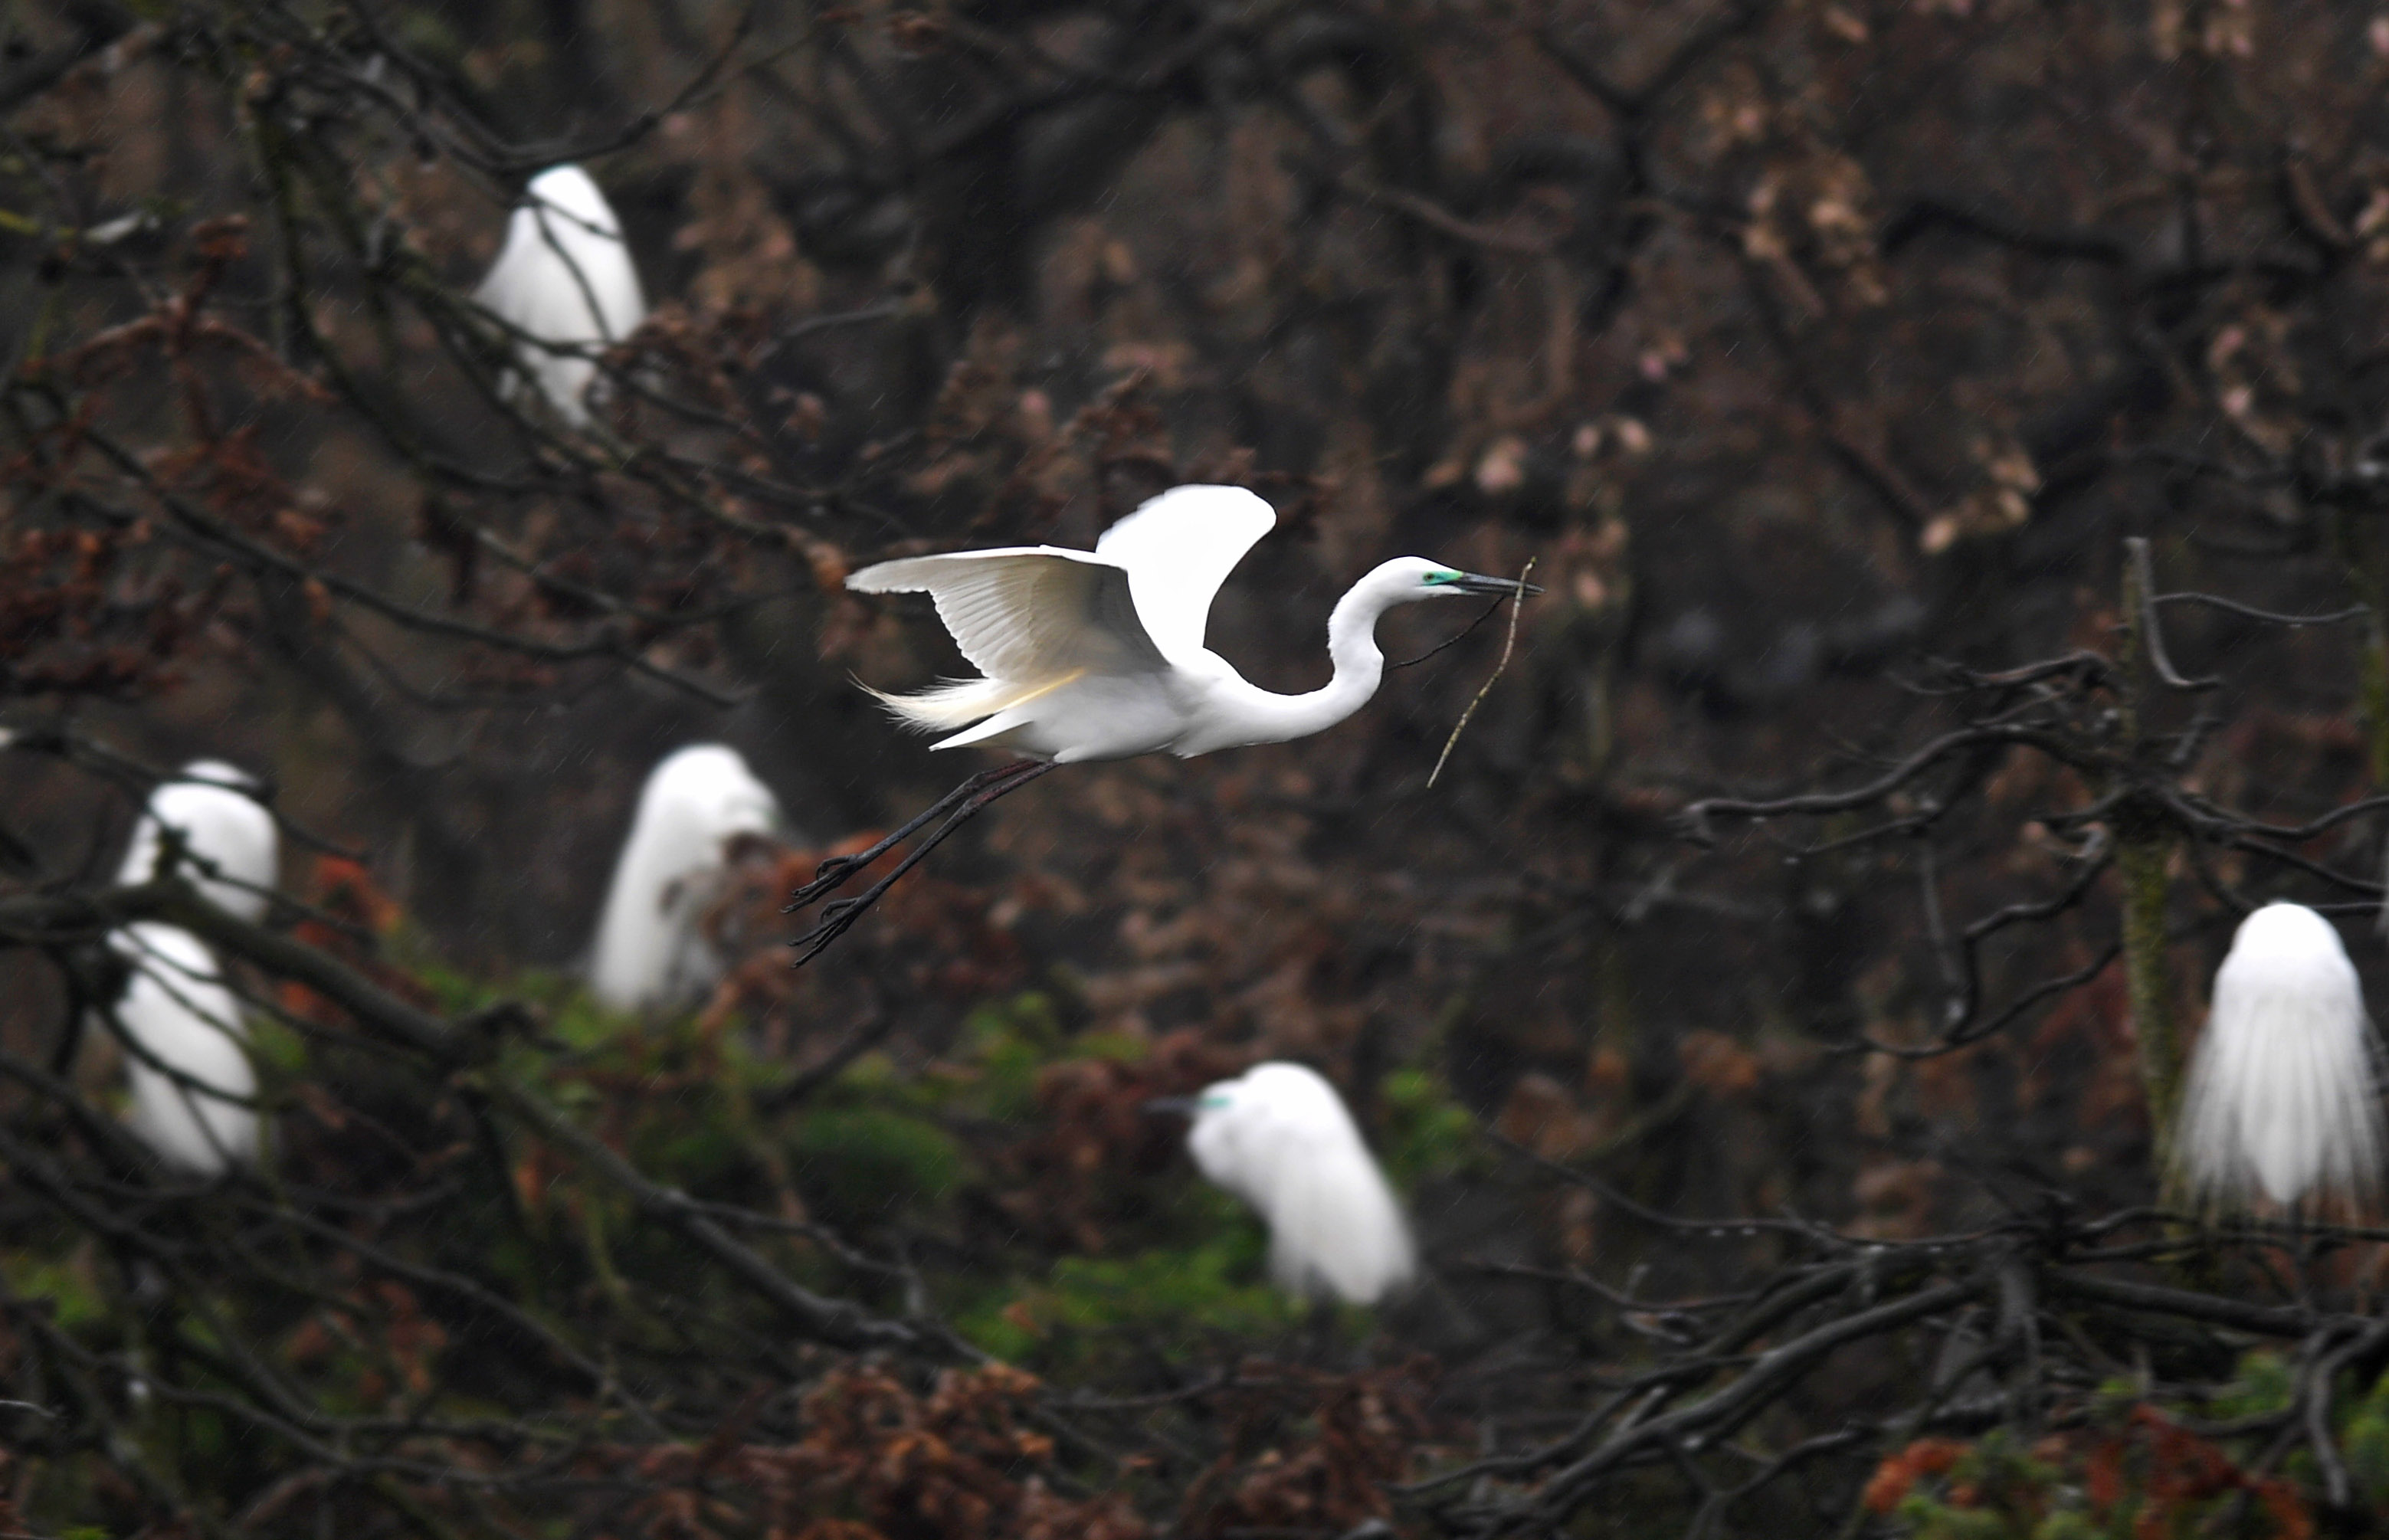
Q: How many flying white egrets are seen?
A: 1